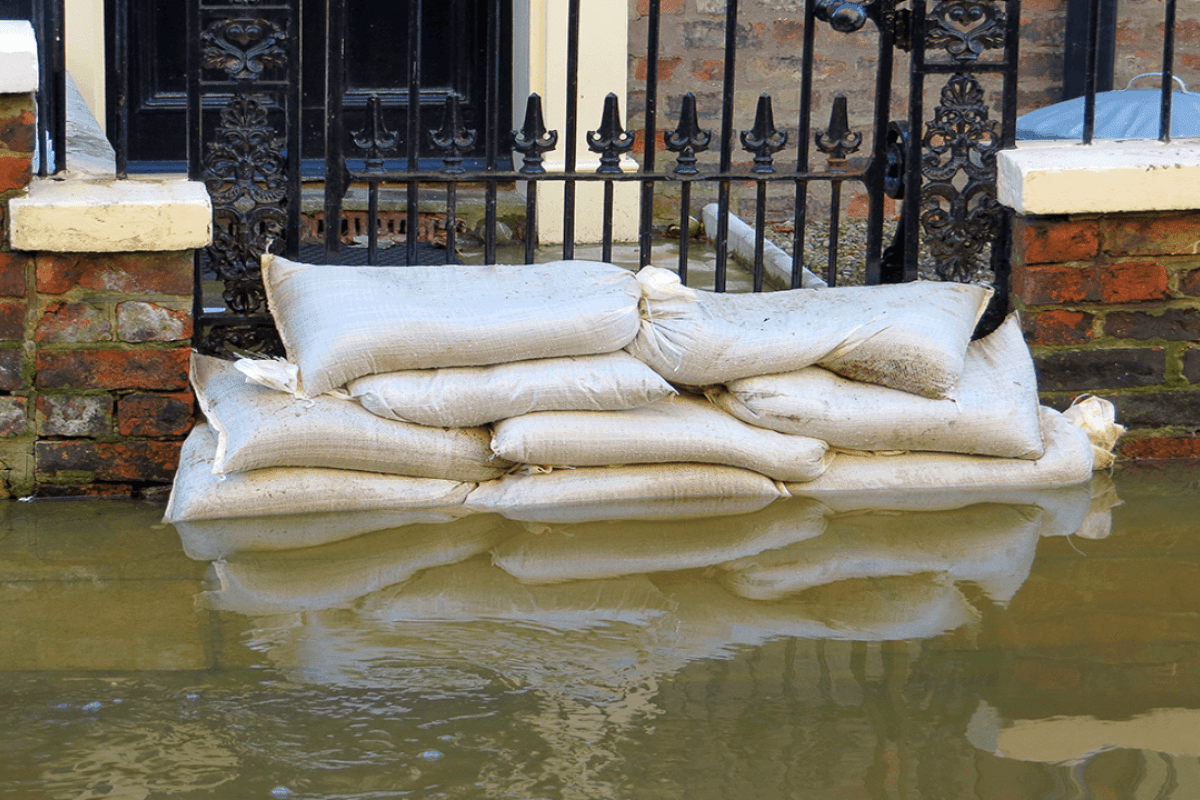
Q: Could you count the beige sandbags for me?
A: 9